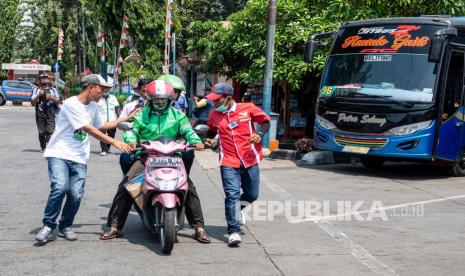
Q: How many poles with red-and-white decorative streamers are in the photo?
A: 4